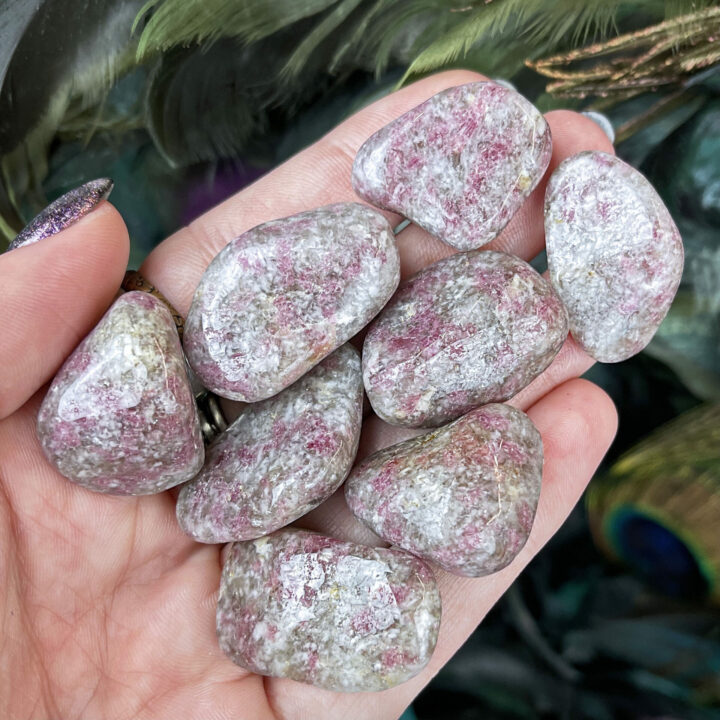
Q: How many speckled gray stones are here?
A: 8